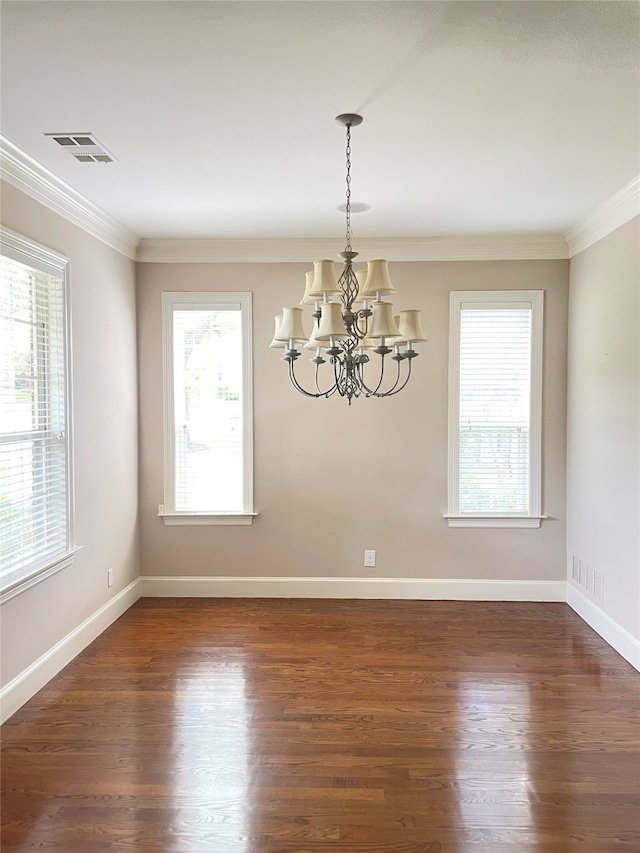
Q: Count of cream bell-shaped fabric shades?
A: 12